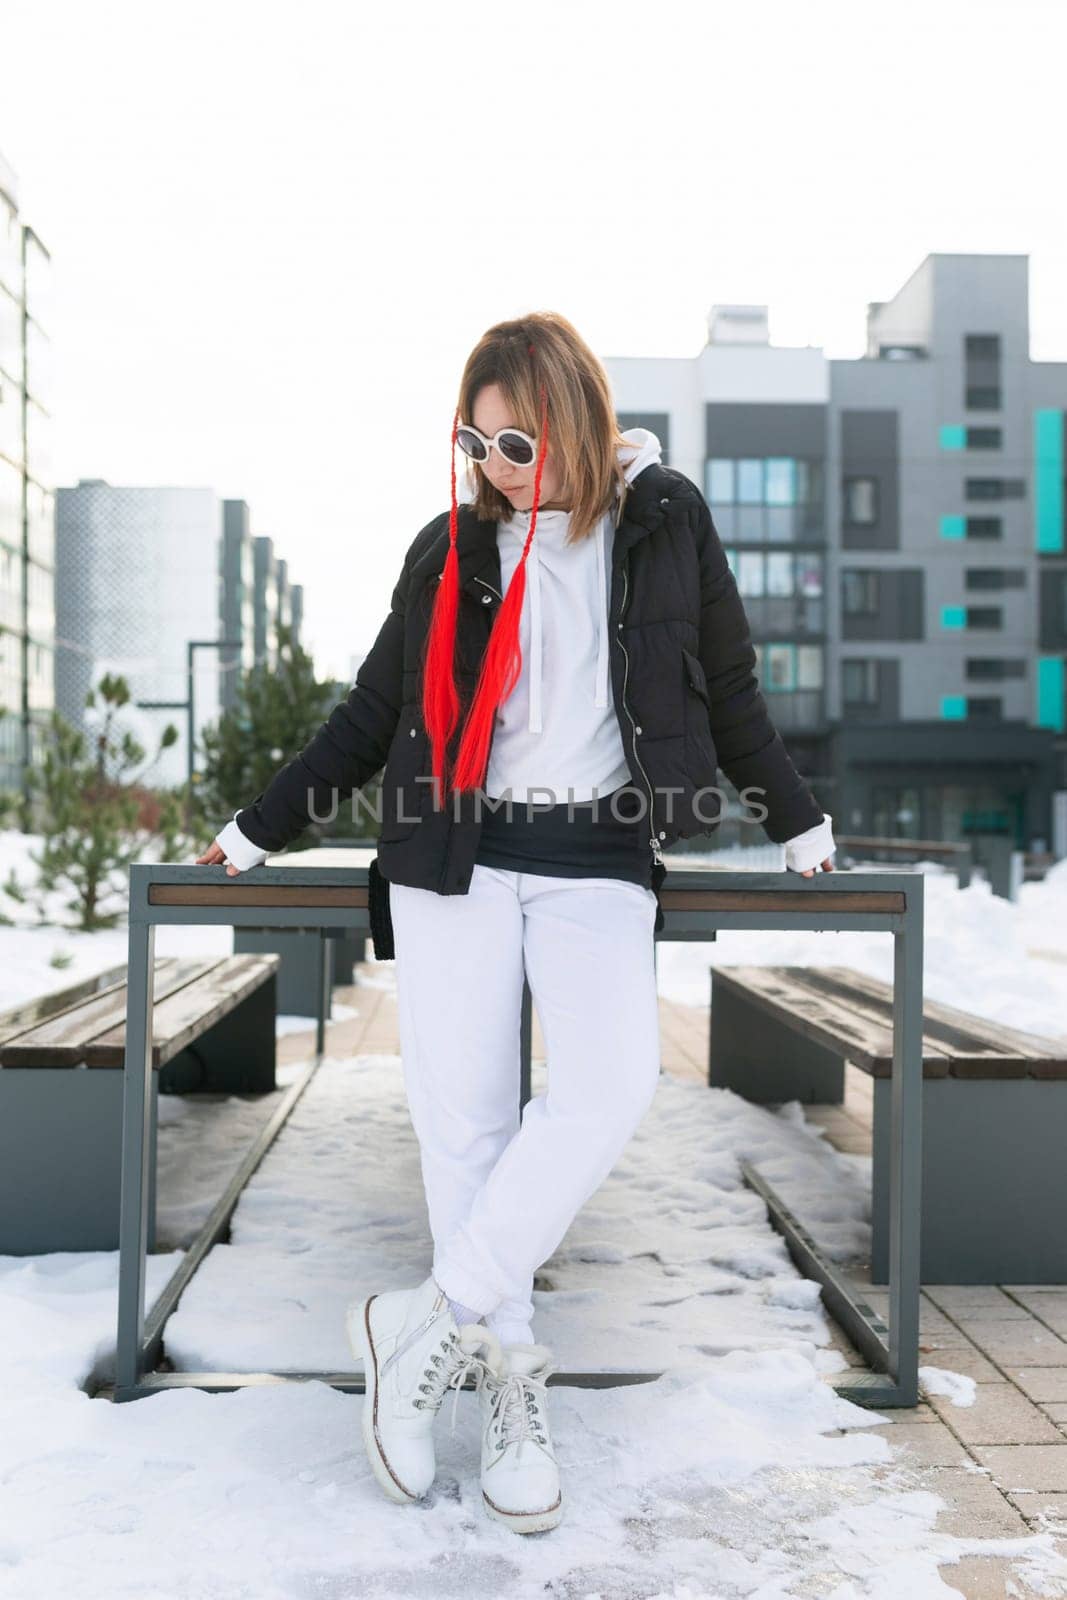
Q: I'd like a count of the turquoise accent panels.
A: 6